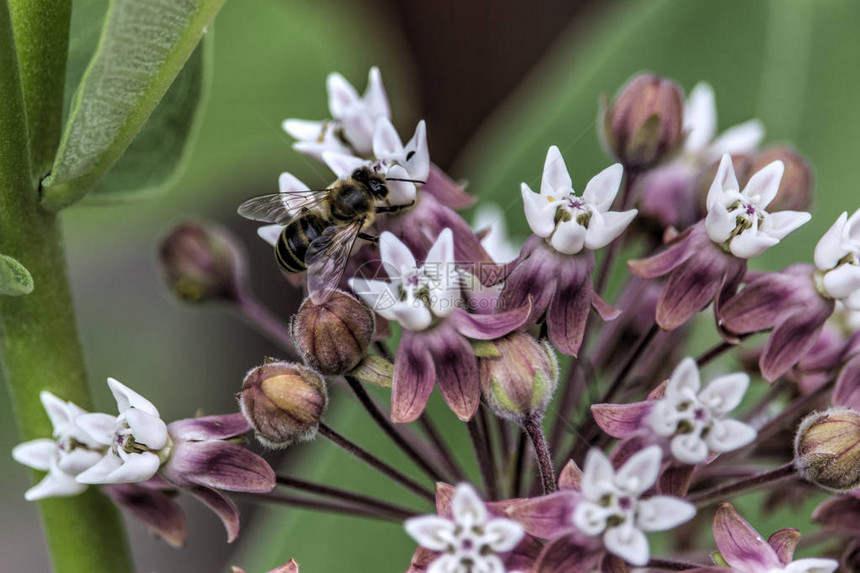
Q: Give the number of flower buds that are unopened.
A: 7